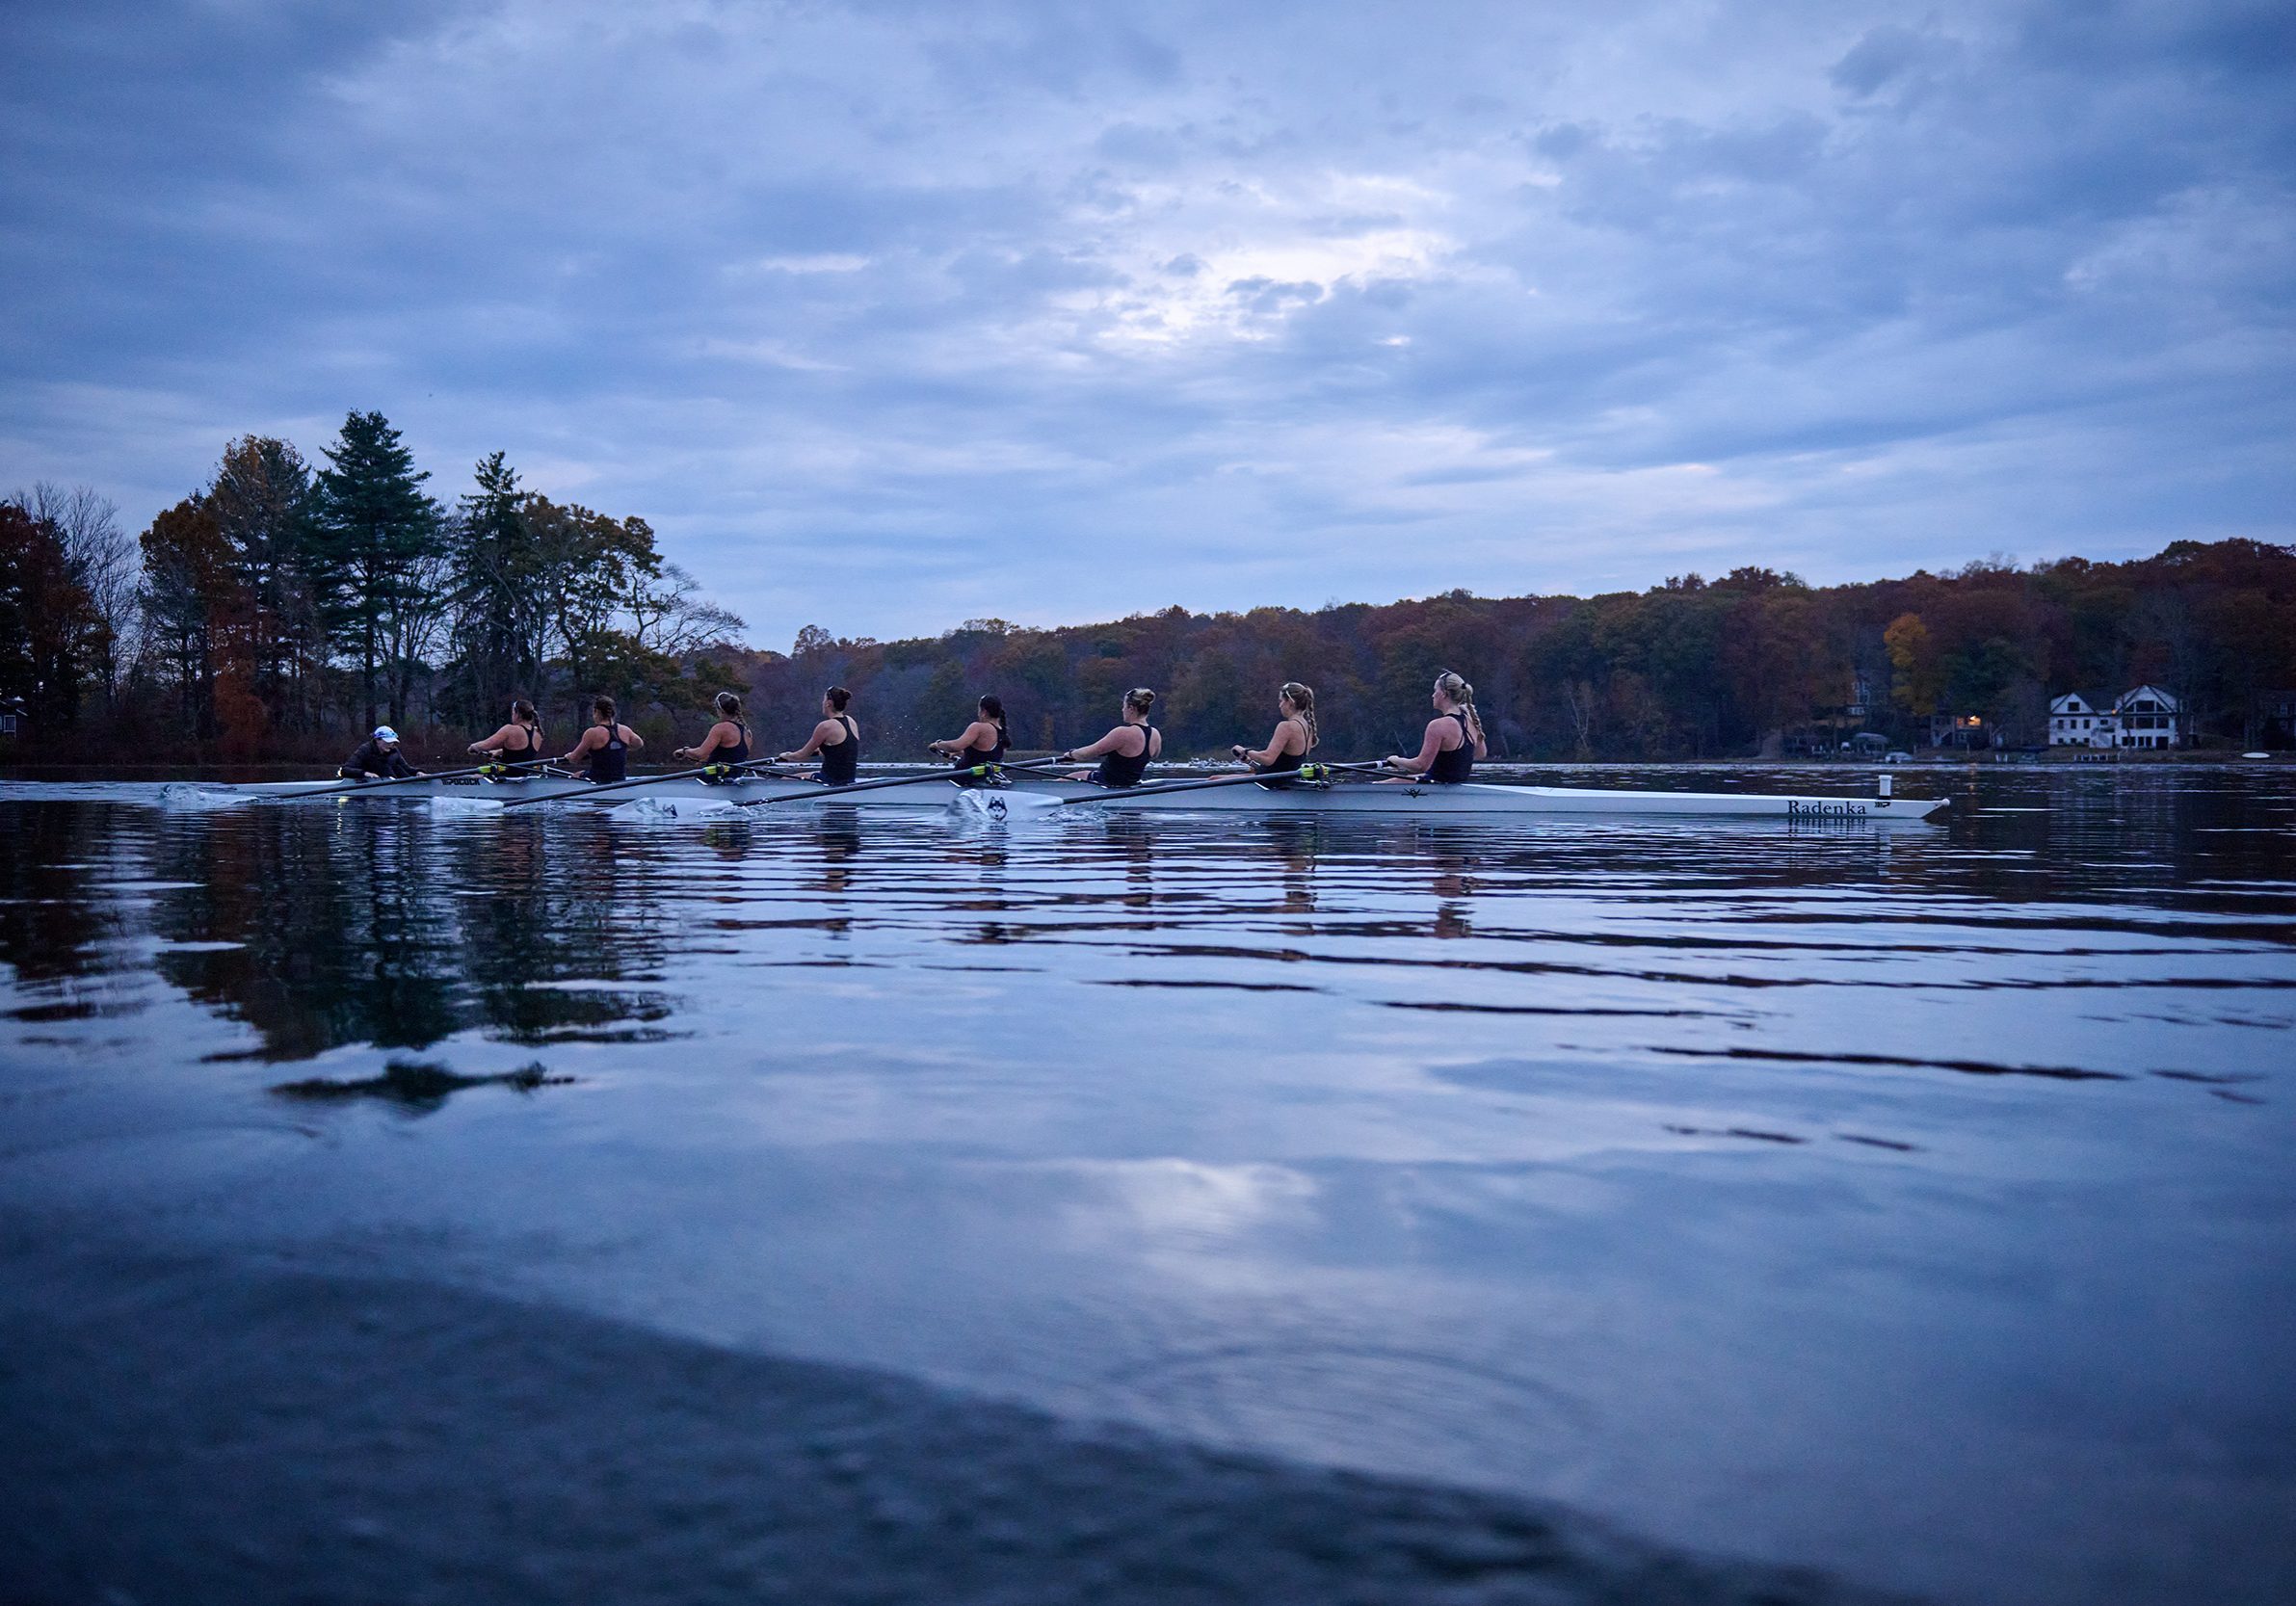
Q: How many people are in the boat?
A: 9